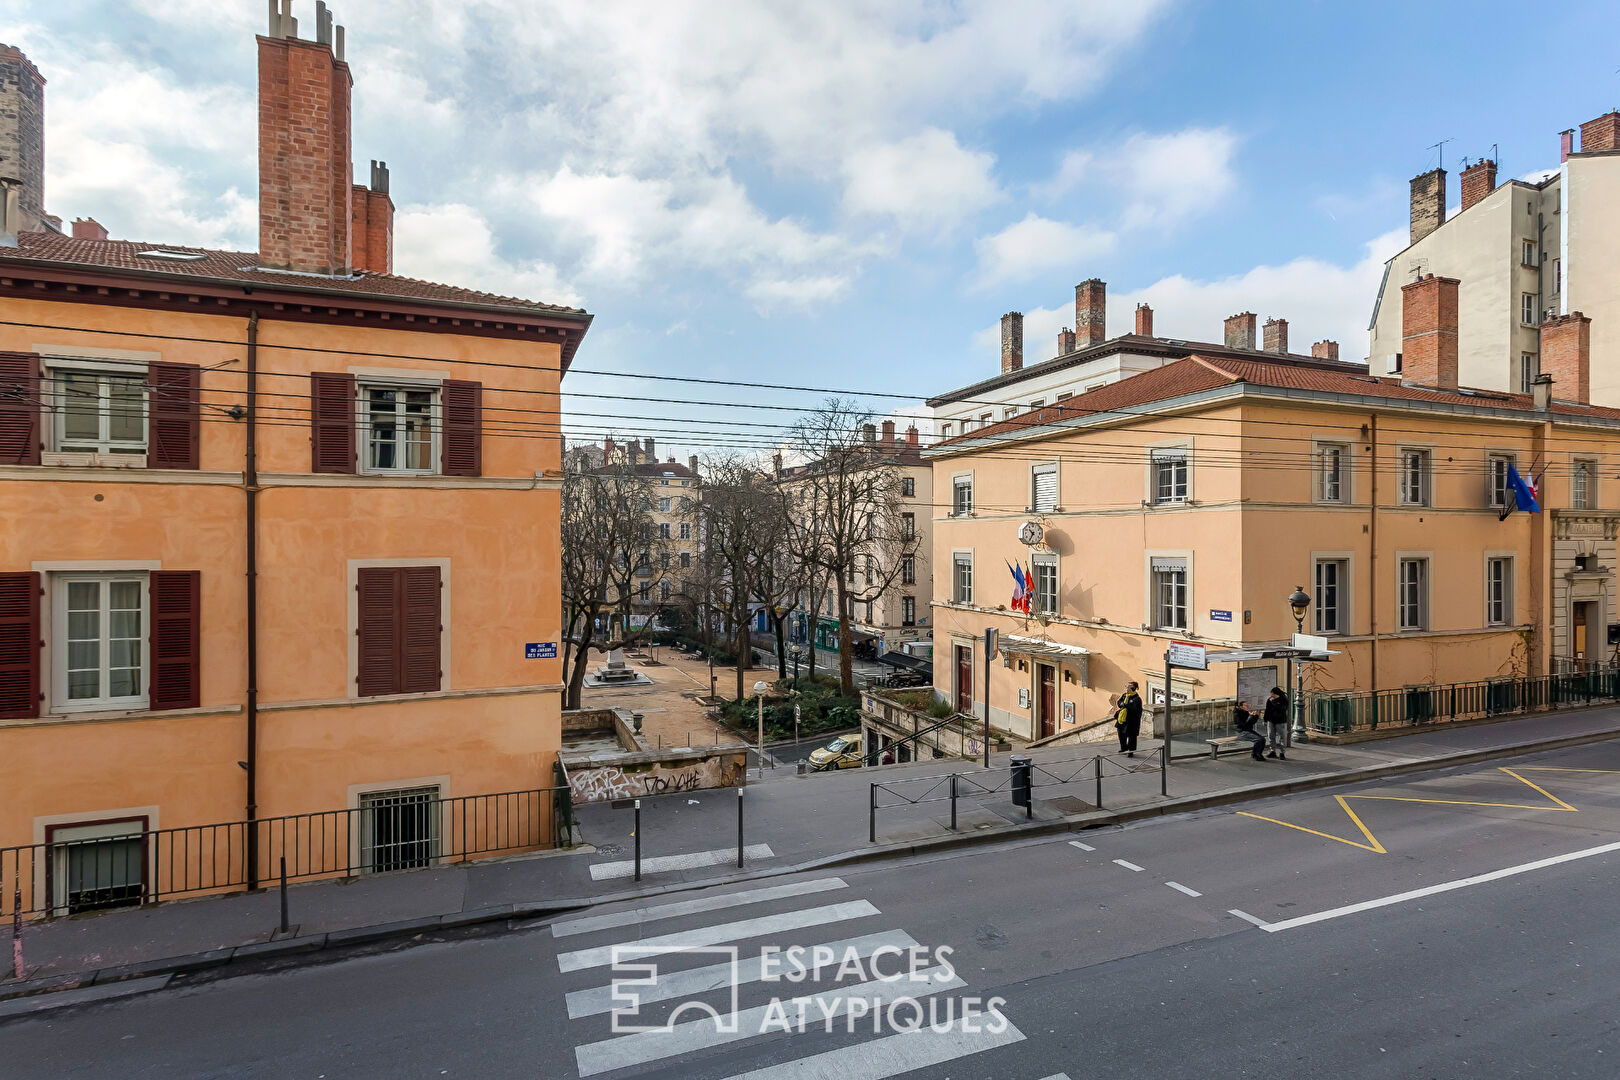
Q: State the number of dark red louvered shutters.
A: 8